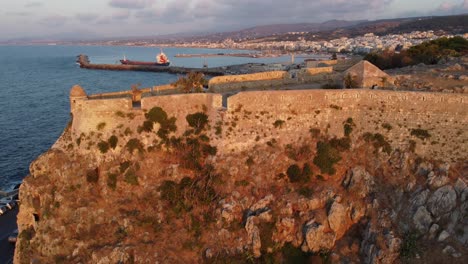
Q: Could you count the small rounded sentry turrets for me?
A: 1